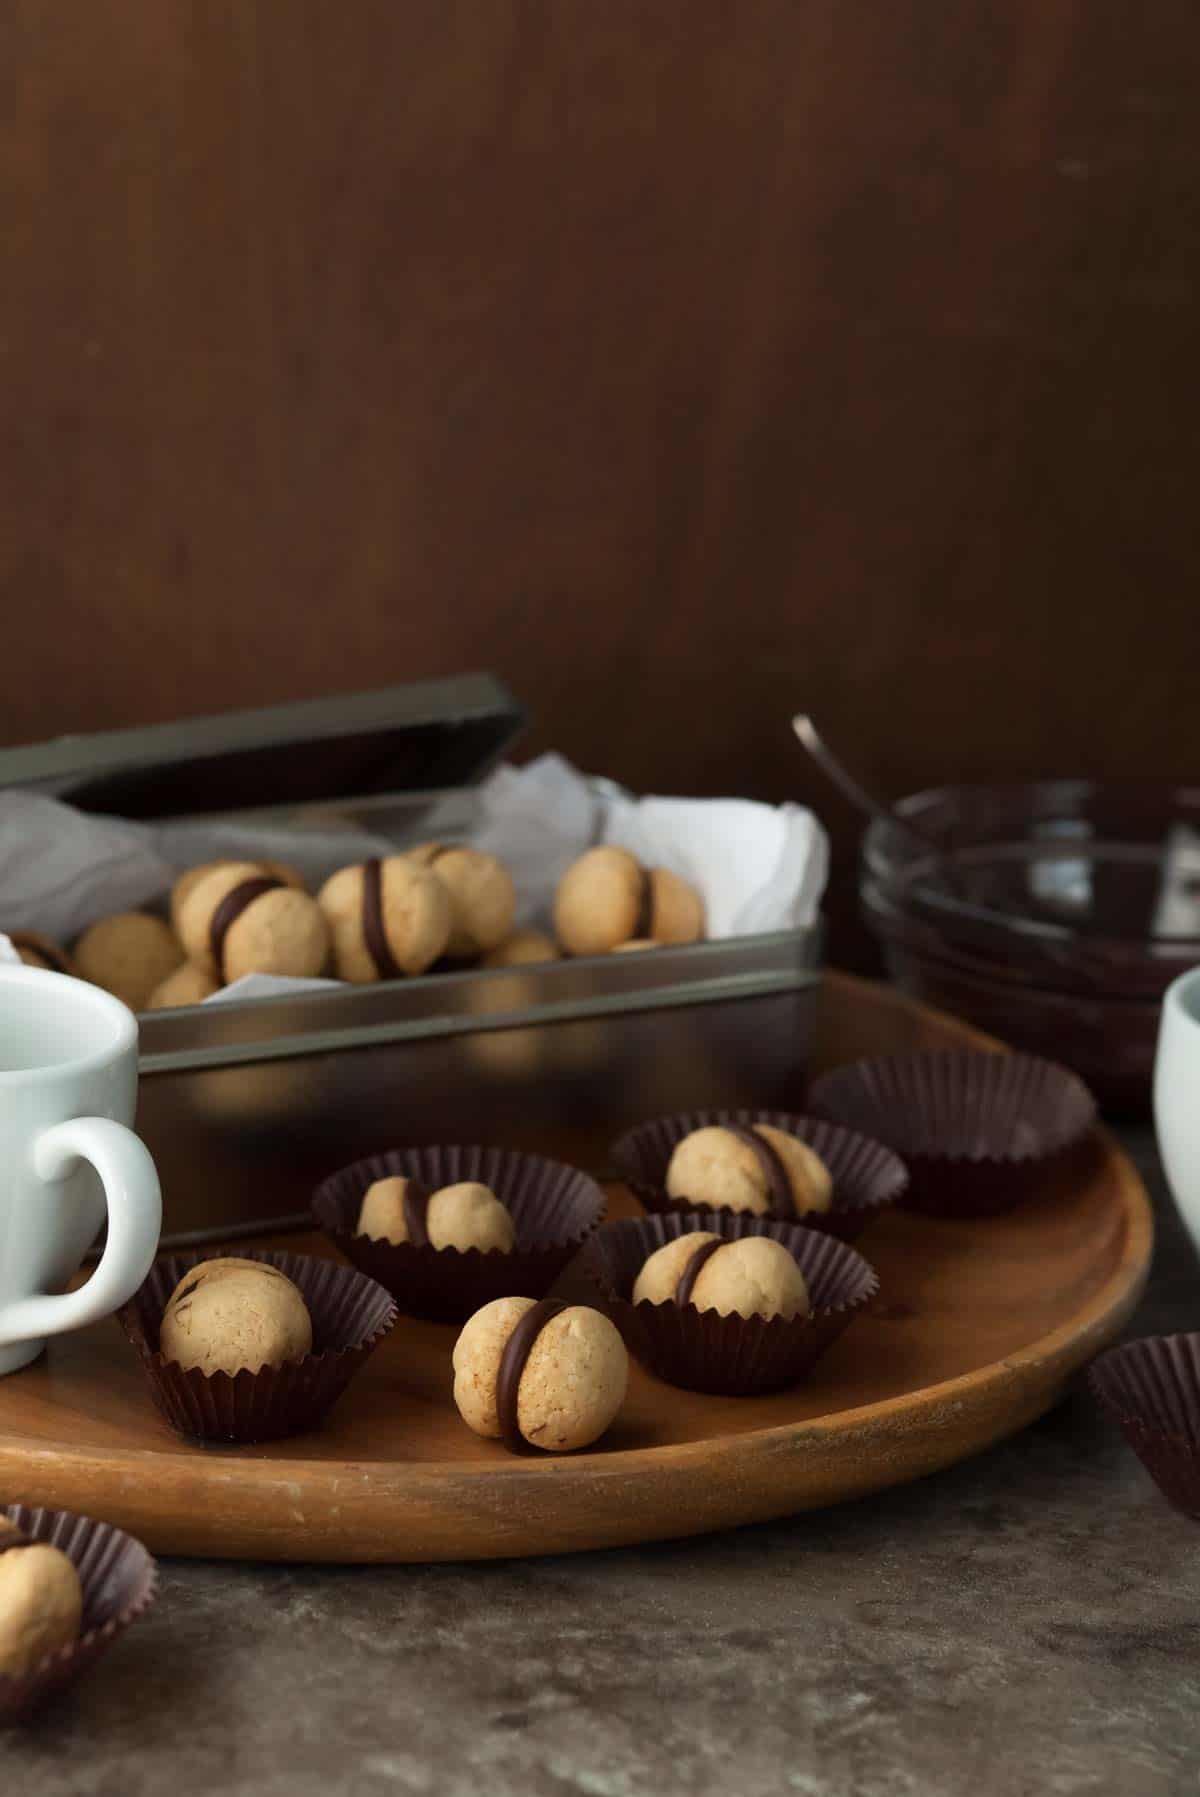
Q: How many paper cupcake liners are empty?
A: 2